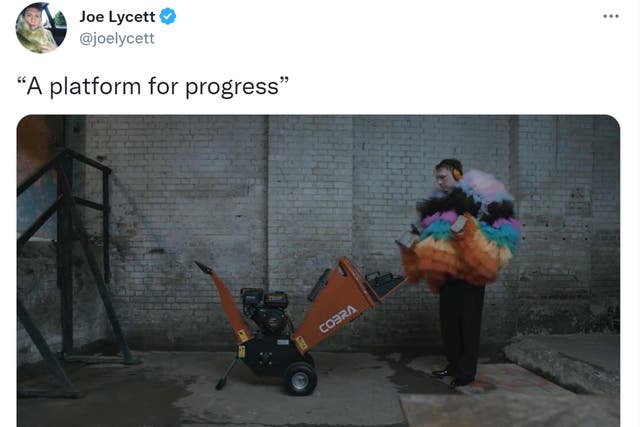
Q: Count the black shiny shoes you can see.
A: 2